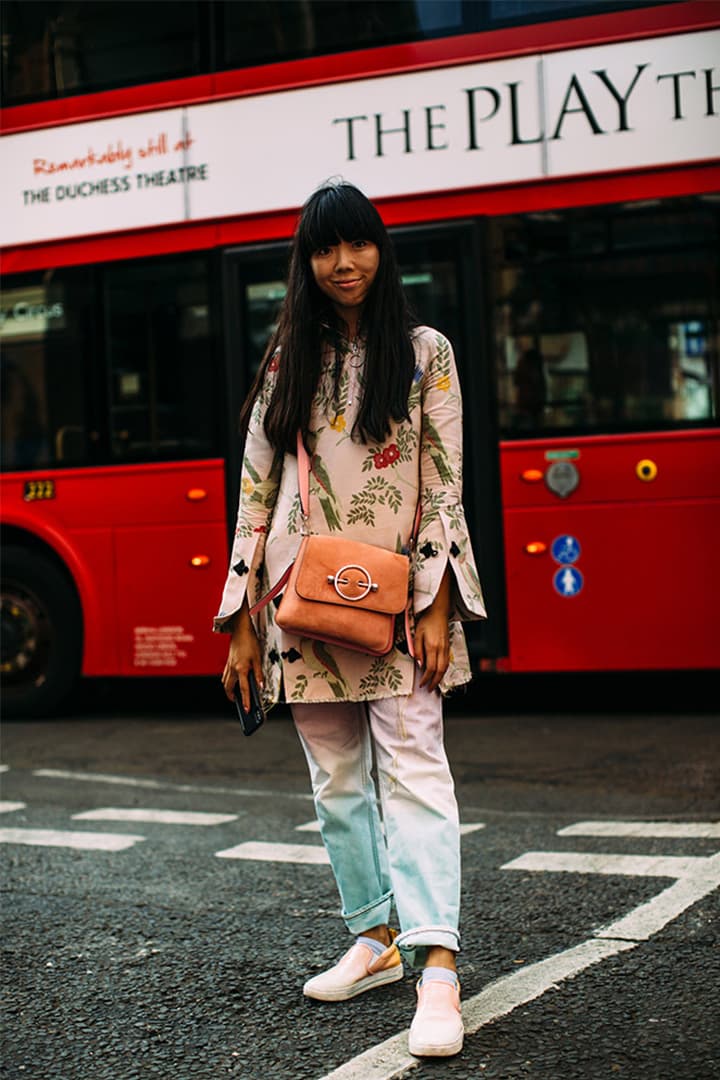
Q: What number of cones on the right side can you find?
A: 0